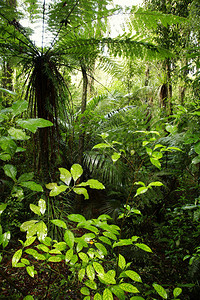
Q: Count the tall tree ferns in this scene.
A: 1